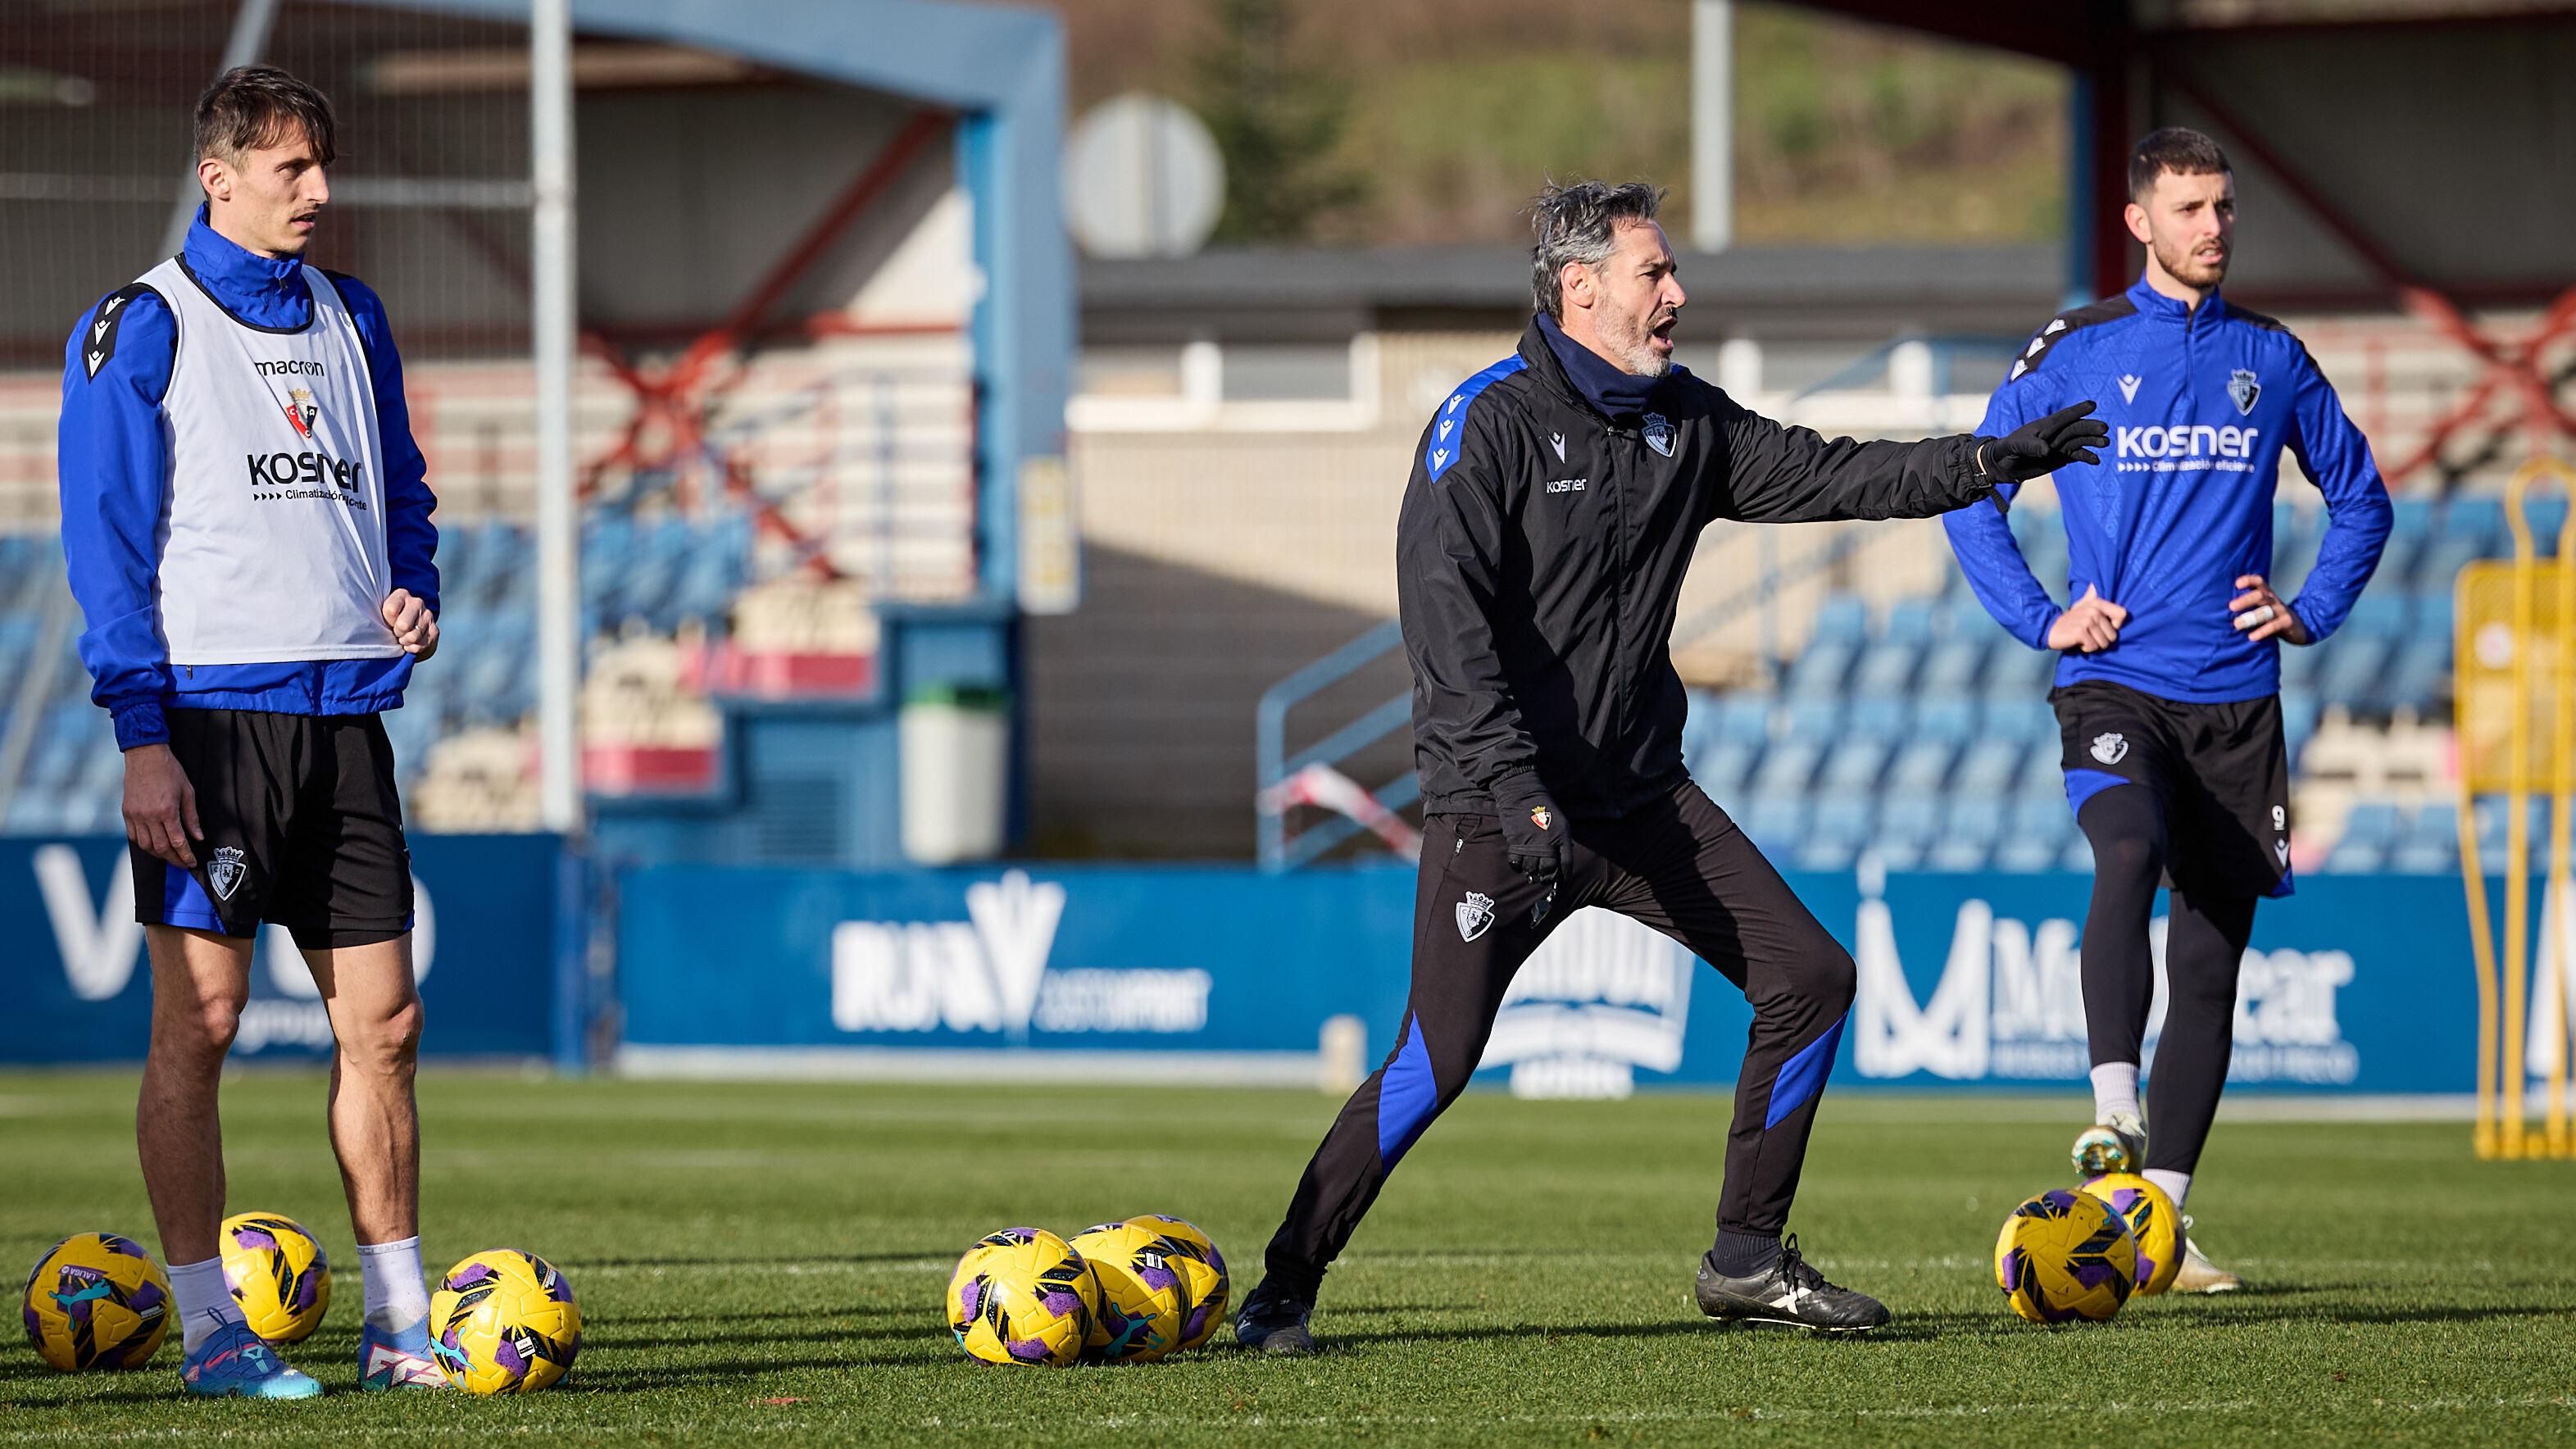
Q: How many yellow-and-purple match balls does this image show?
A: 8